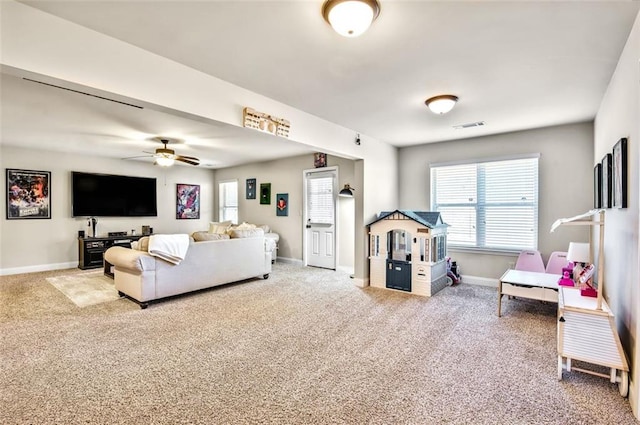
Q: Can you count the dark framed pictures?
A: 5